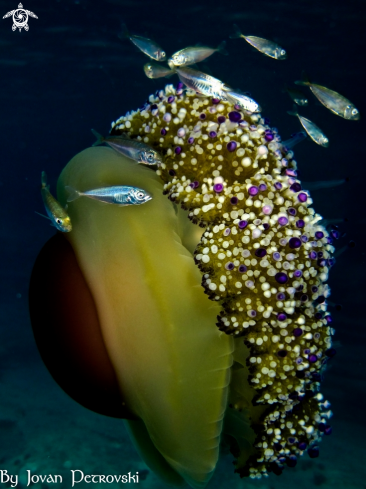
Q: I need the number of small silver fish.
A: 12